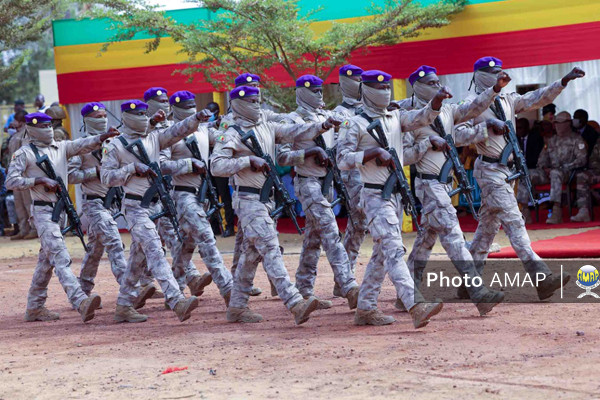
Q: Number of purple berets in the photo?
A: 12